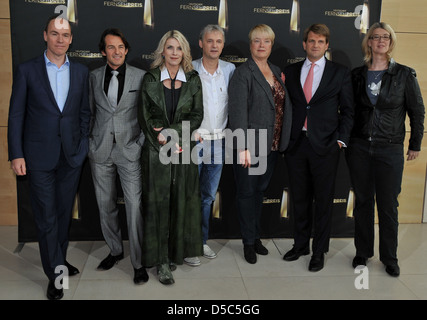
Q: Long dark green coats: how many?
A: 1